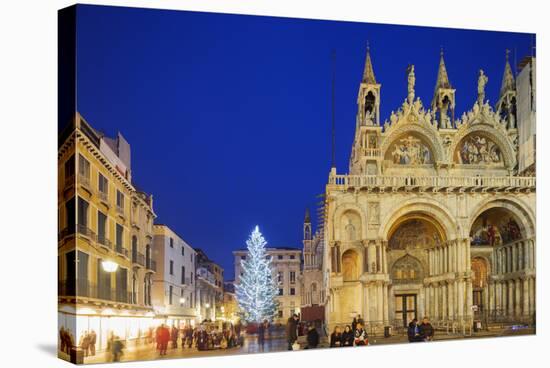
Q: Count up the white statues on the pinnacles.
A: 2